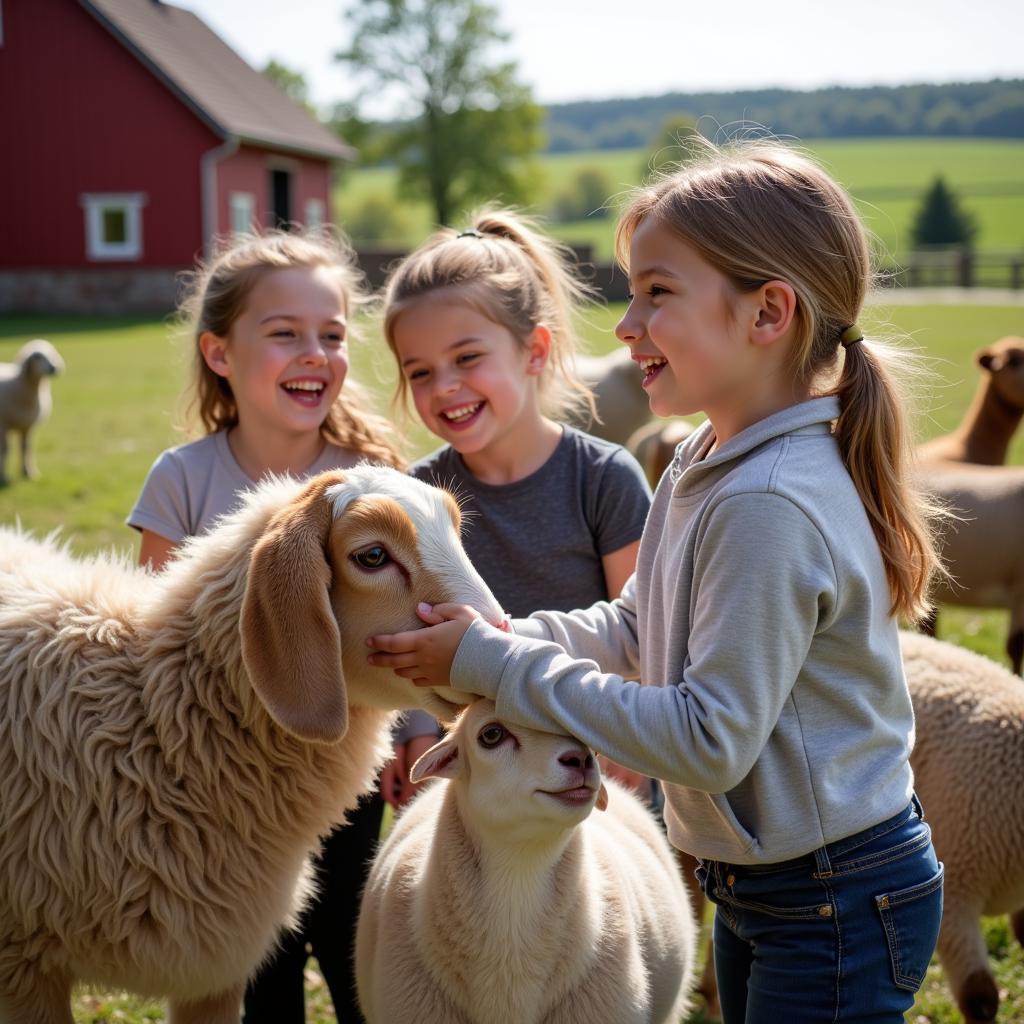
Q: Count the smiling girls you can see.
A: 3